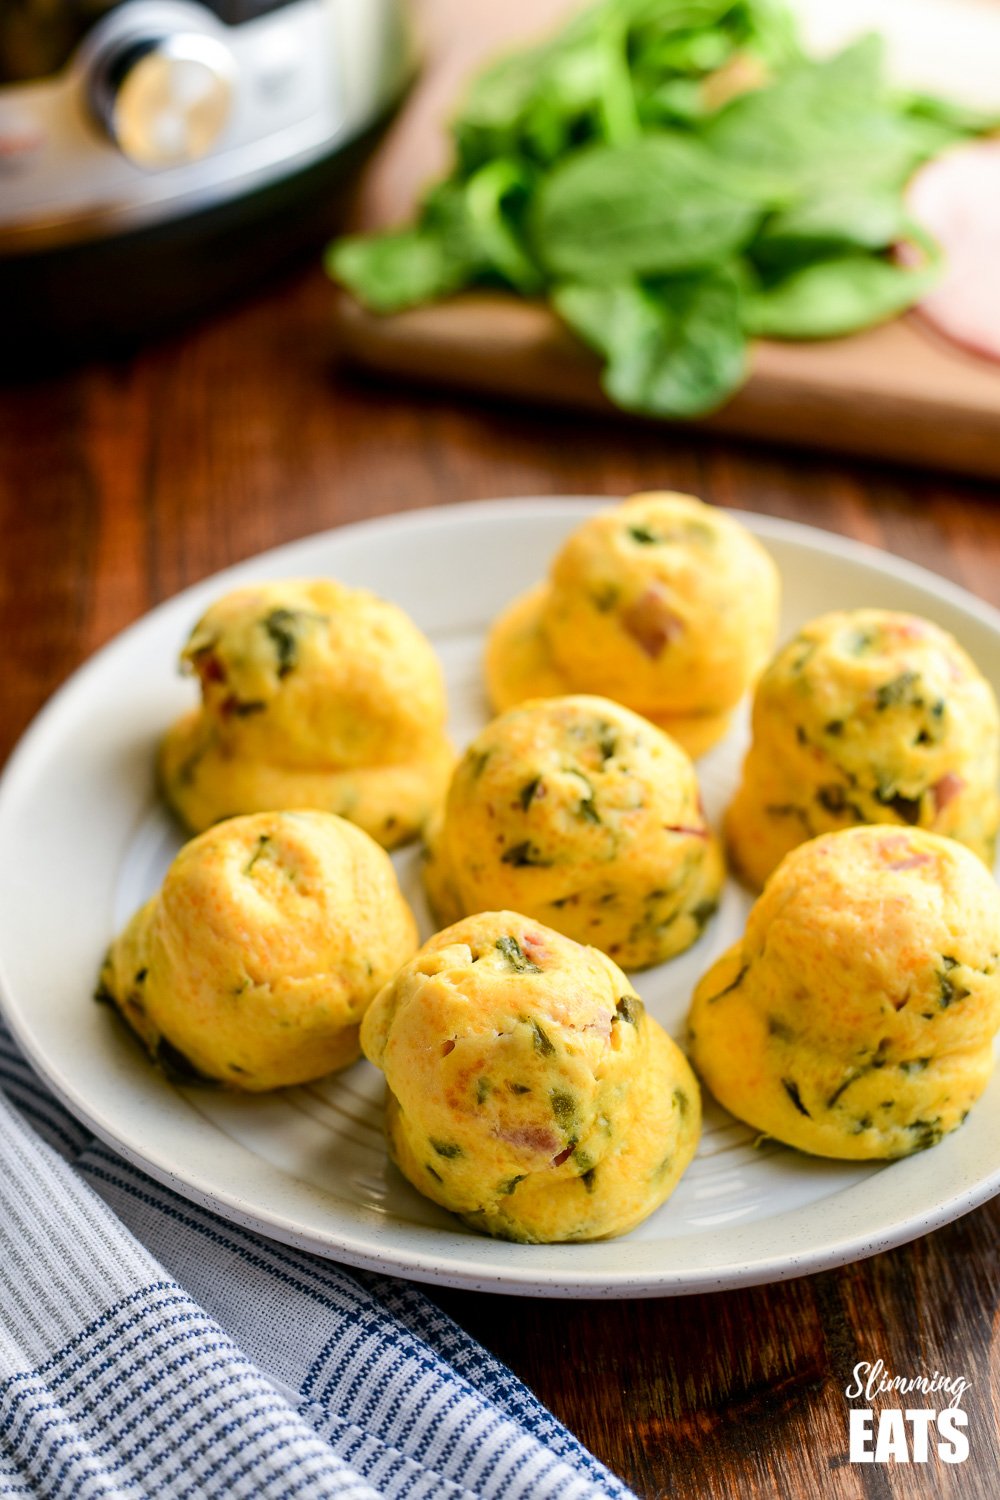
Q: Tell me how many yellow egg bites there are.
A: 7